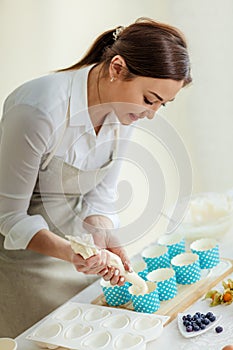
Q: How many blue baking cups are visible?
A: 8